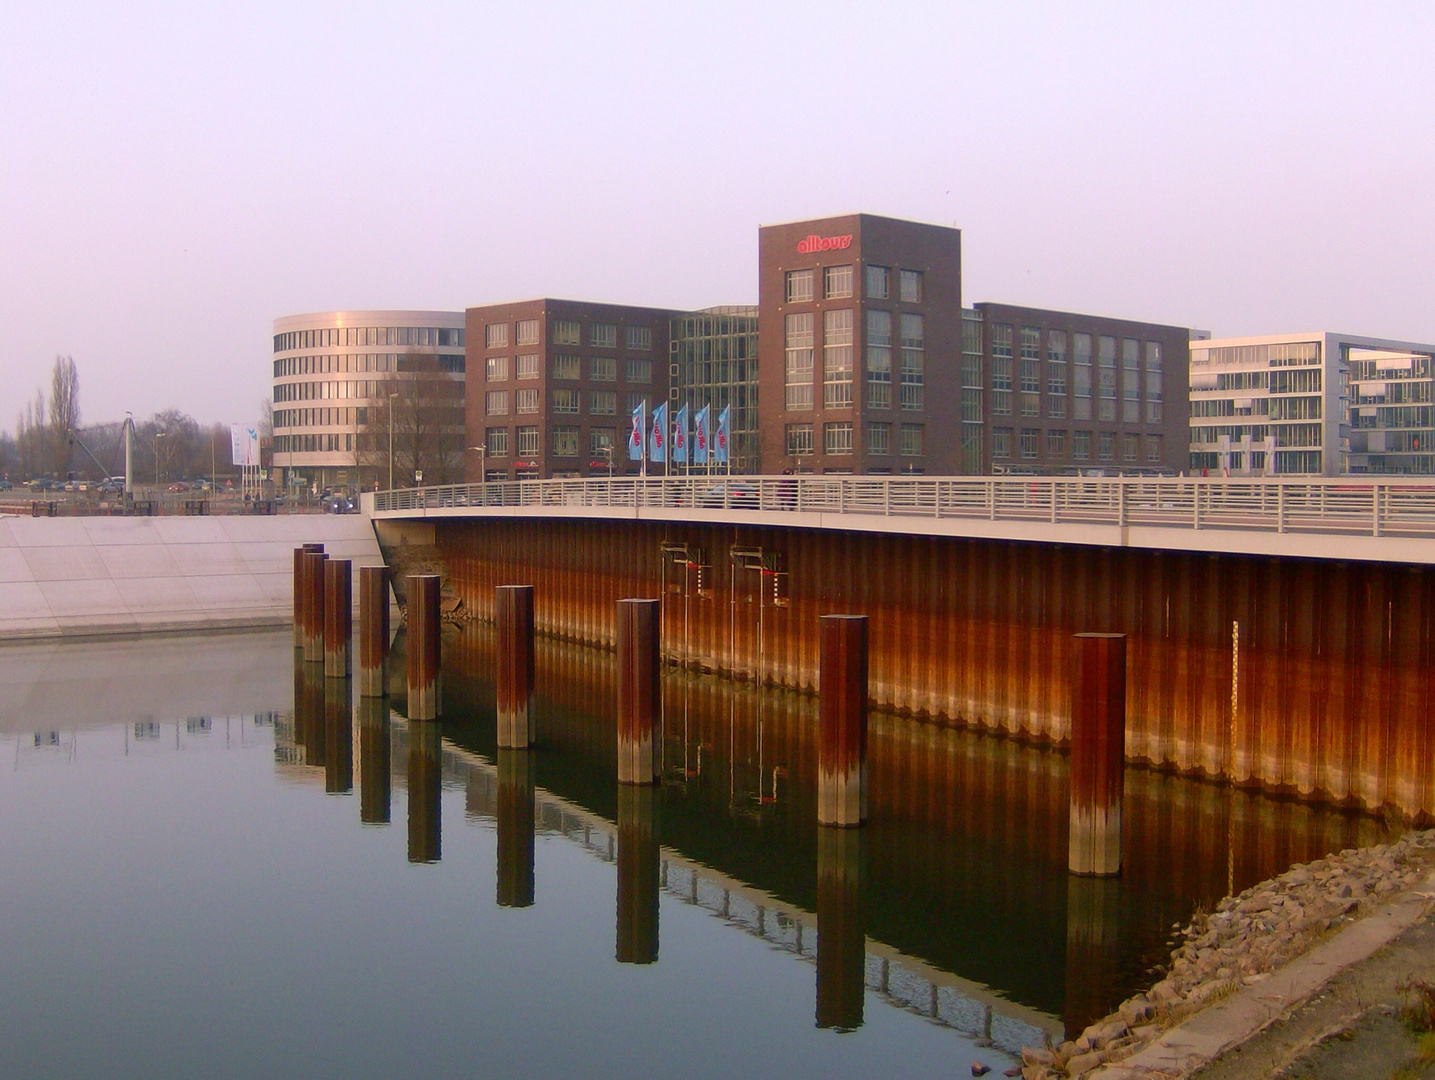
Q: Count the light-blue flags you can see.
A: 5